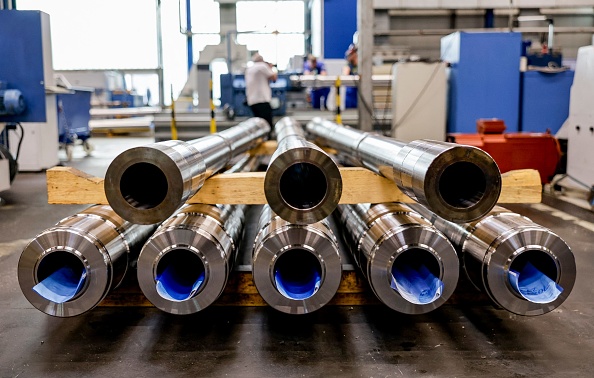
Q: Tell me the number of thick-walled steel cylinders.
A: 8